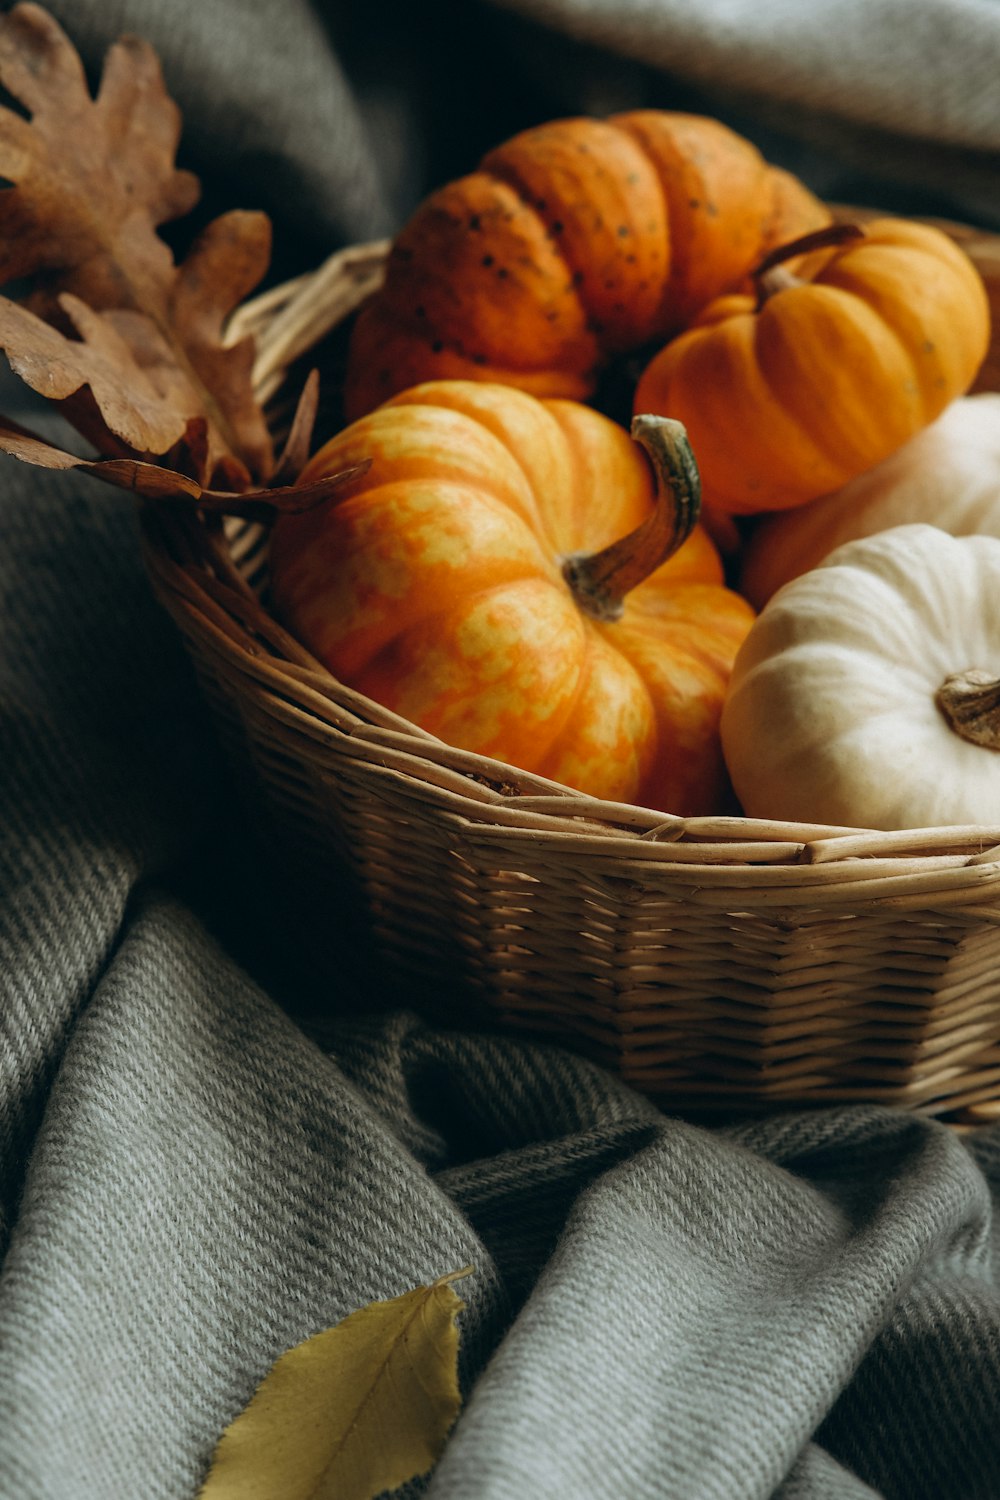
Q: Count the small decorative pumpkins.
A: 5